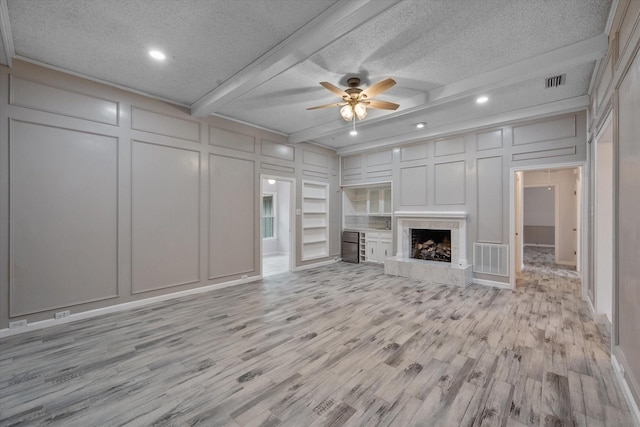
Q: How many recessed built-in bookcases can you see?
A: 1